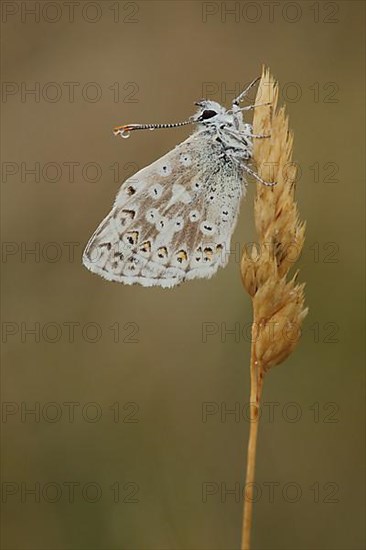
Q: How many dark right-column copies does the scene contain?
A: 7